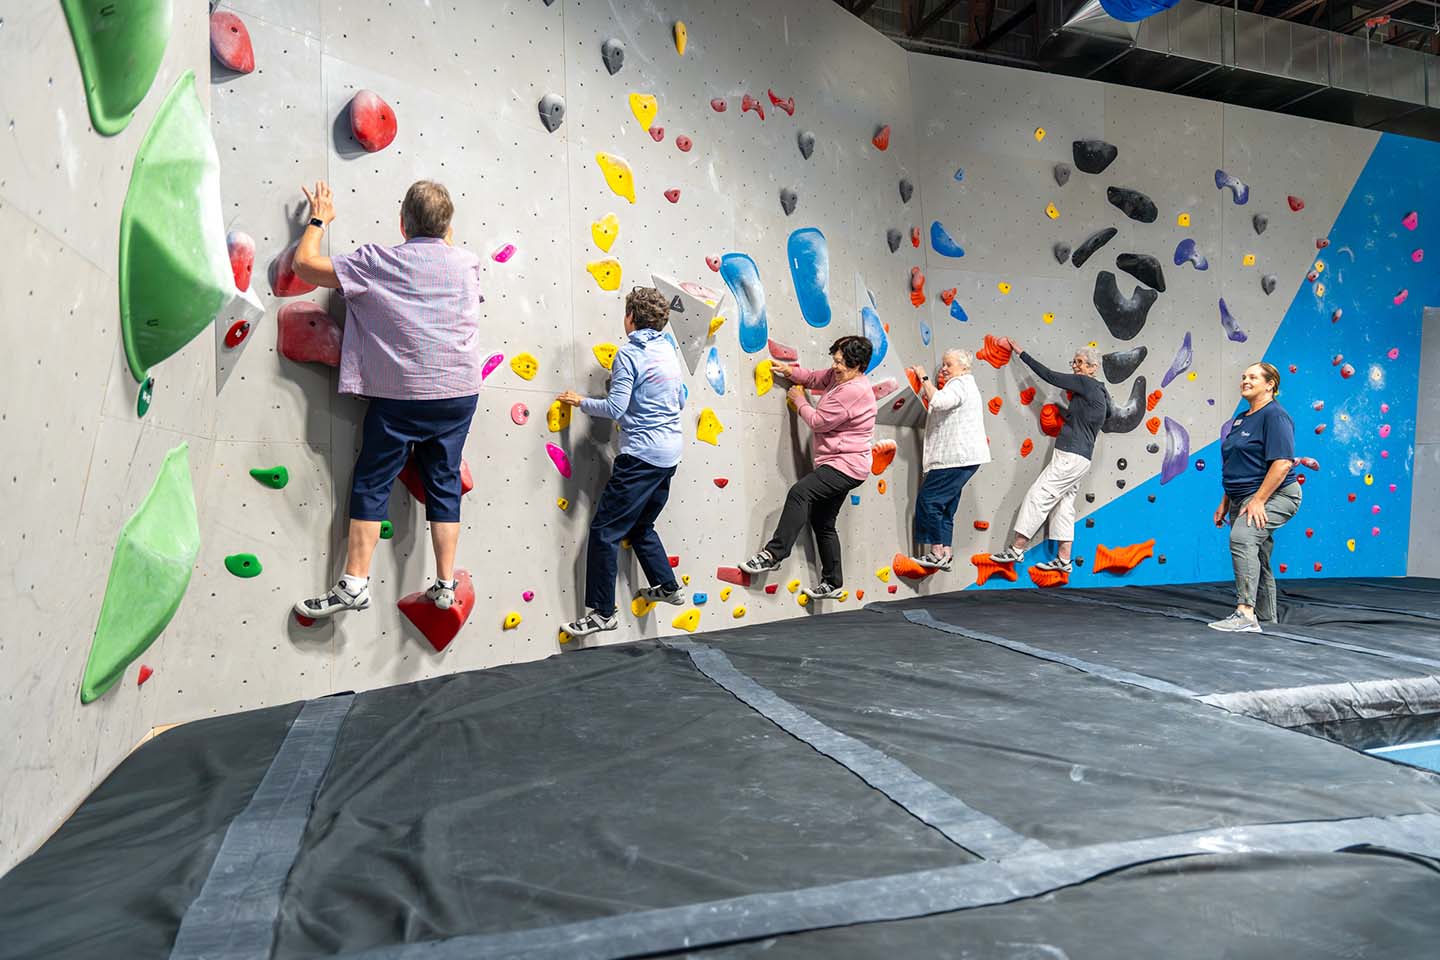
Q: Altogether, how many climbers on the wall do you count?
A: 5